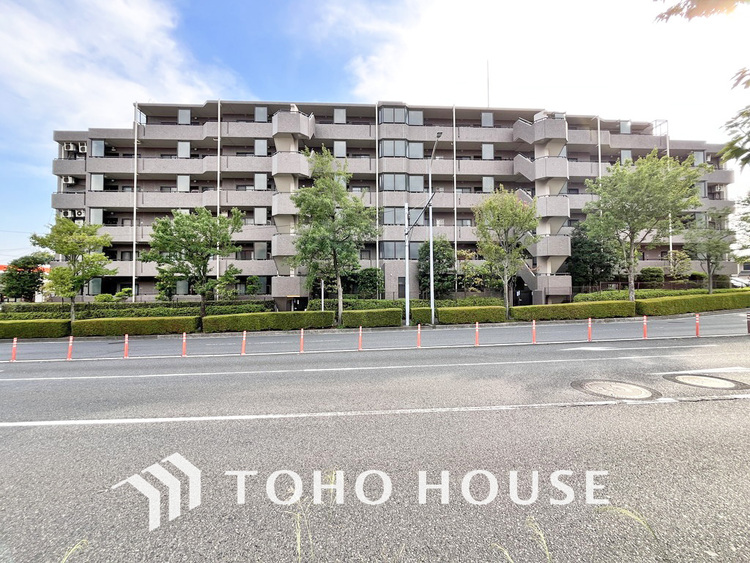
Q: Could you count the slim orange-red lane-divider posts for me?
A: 13